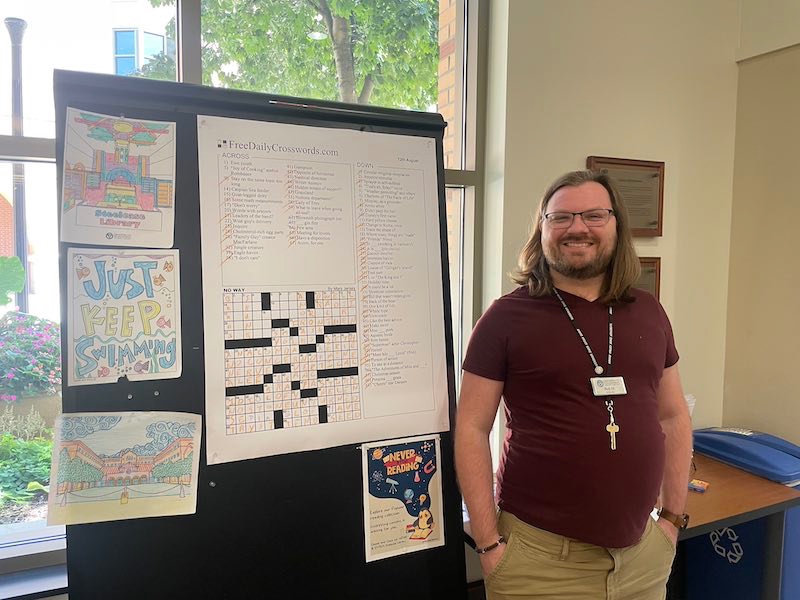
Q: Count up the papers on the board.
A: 5